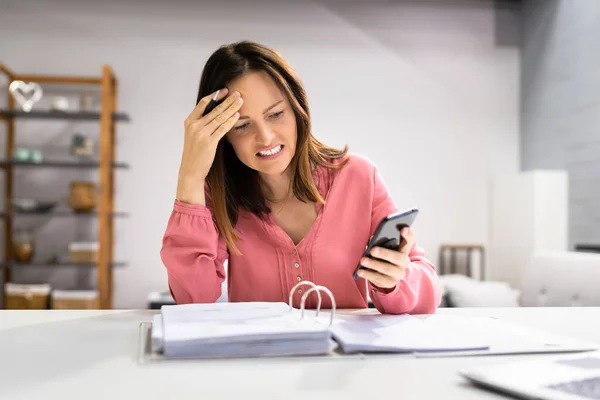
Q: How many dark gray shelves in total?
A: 4